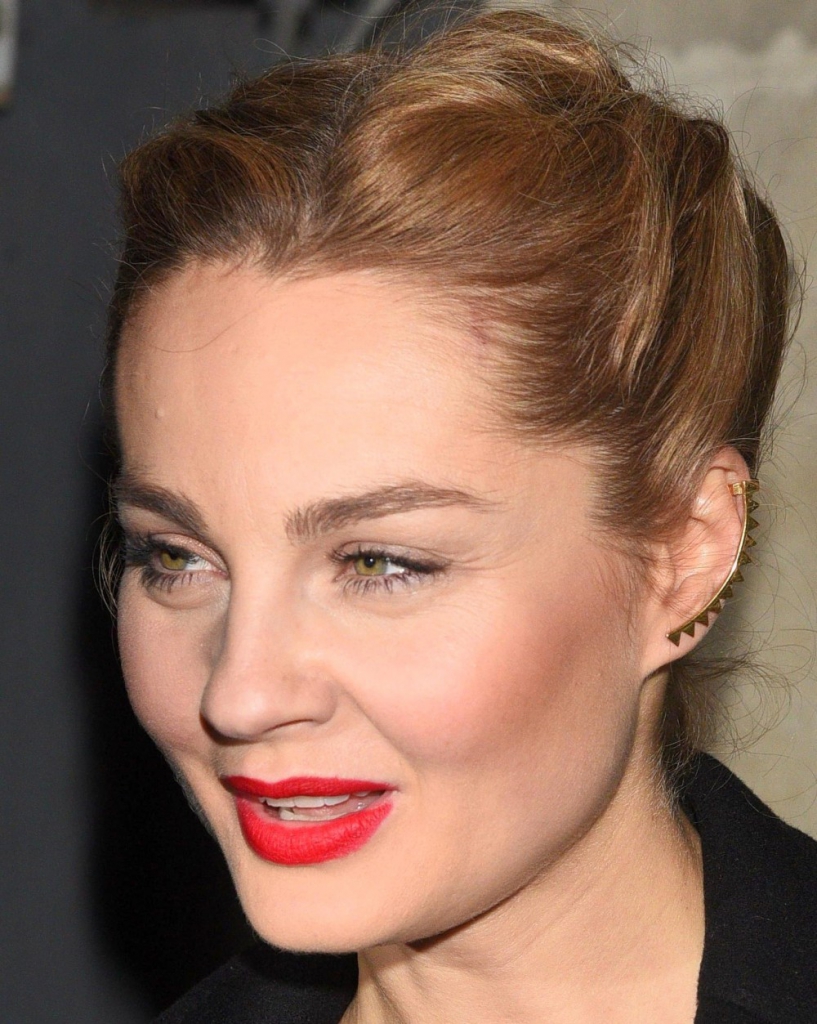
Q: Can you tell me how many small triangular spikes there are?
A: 11